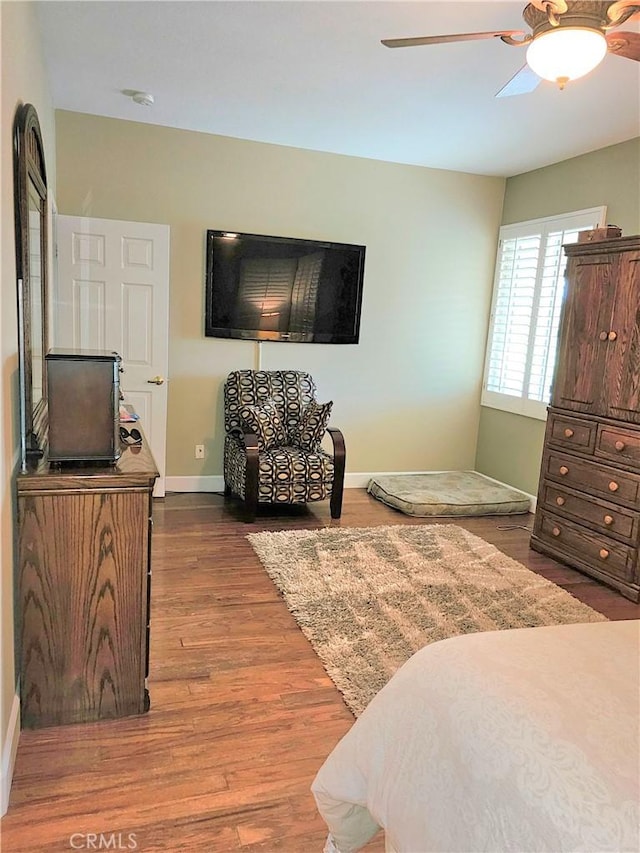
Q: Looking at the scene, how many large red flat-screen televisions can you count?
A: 0